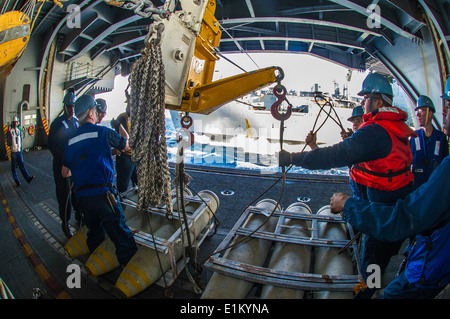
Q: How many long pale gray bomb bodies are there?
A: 6